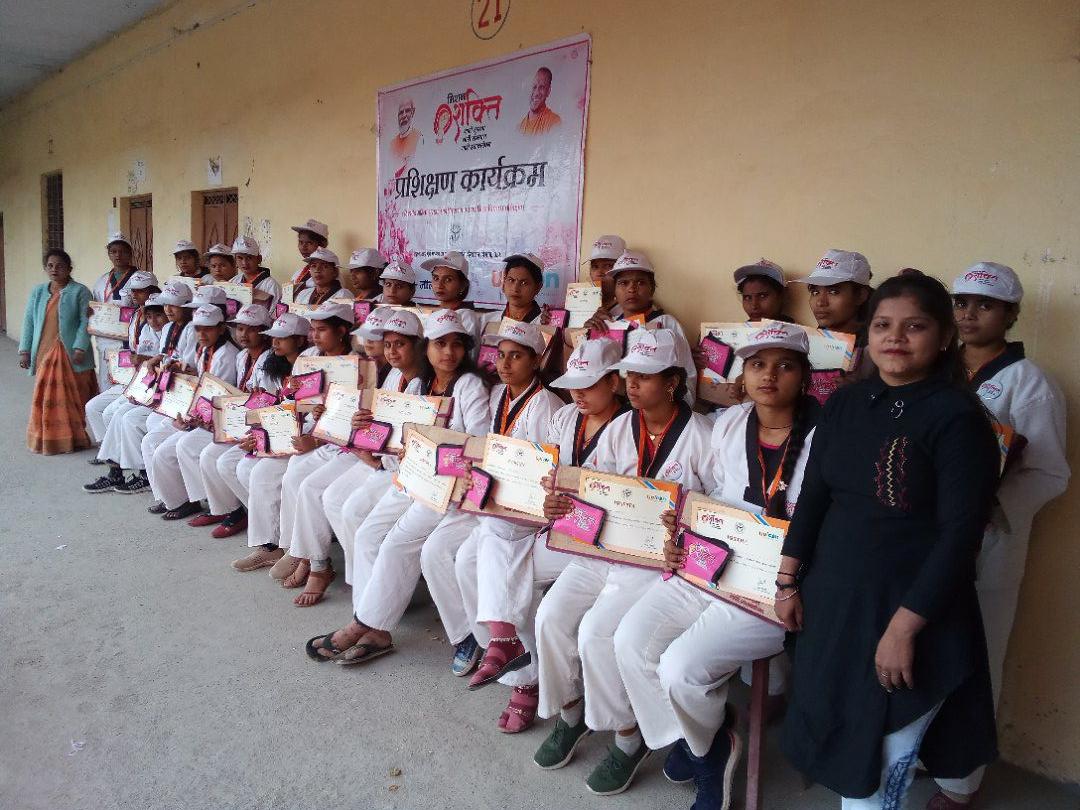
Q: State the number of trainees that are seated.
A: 15